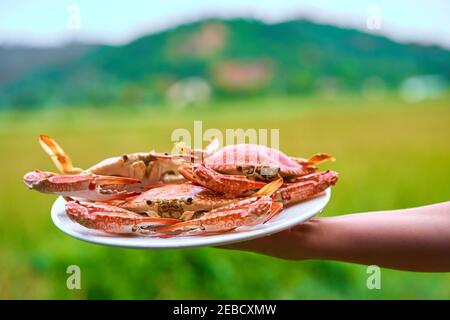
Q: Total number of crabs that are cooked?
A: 3